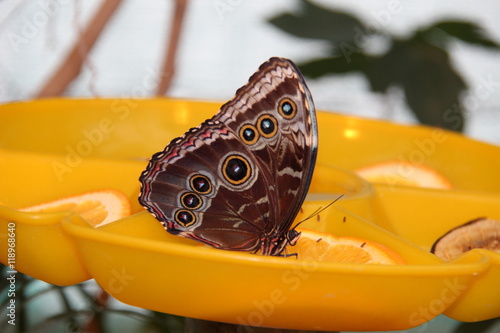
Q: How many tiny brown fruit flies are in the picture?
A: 5